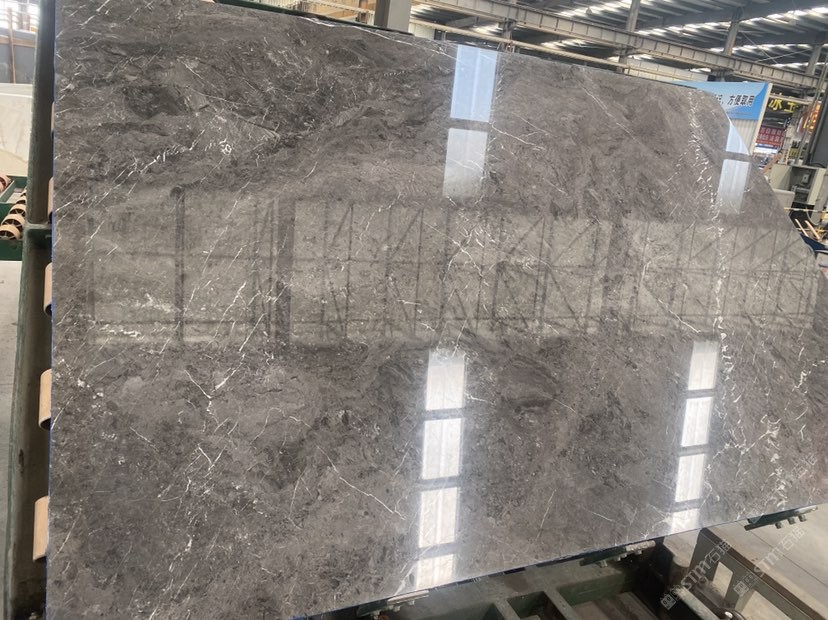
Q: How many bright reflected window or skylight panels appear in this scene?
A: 12